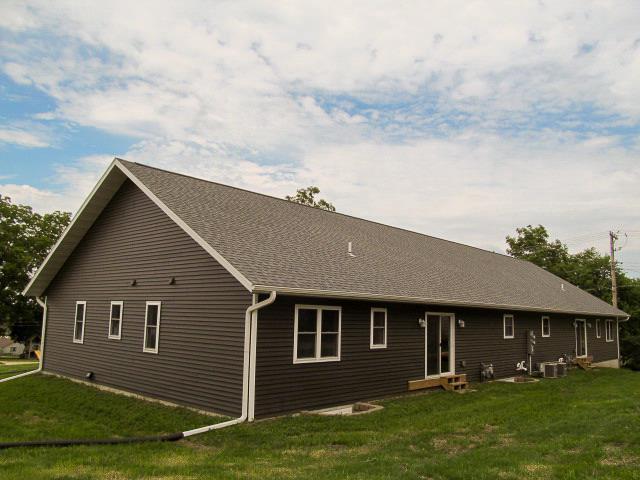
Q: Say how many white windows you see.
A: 9